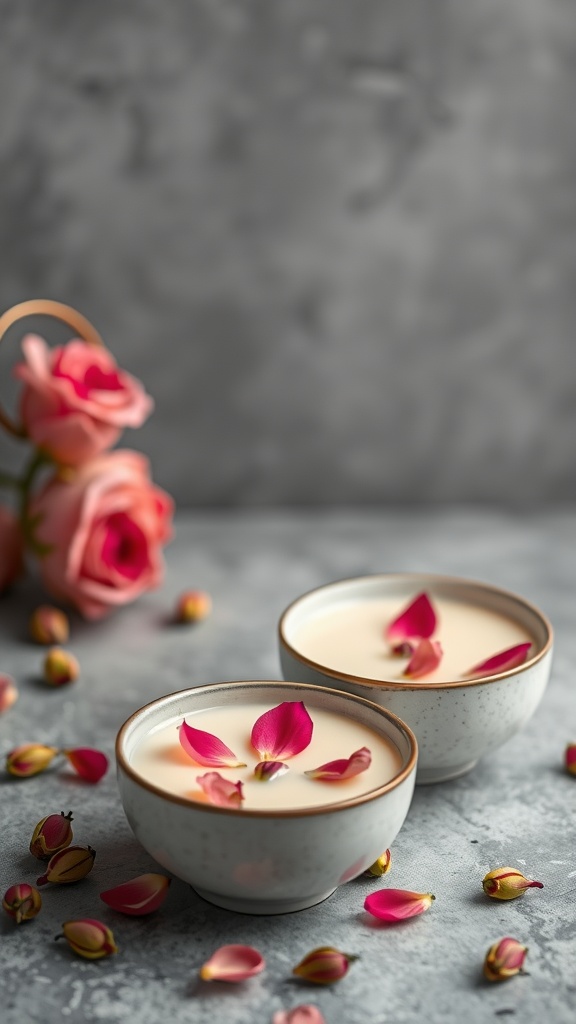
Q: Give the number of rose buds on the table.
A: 14